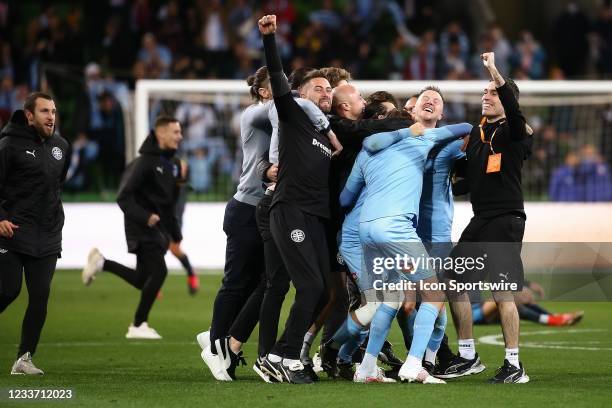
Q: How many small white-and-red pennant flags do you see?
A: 0